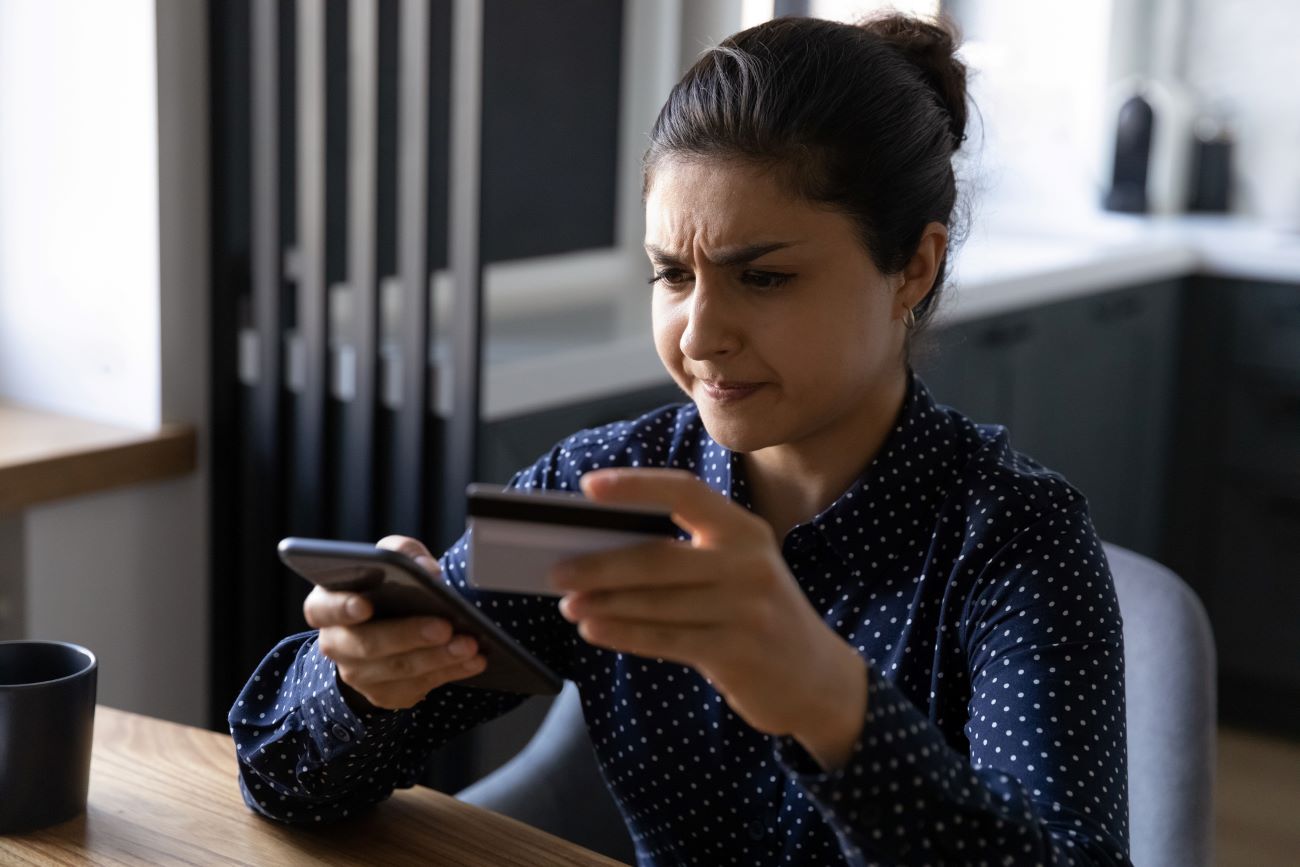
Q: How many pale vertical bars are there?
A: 5